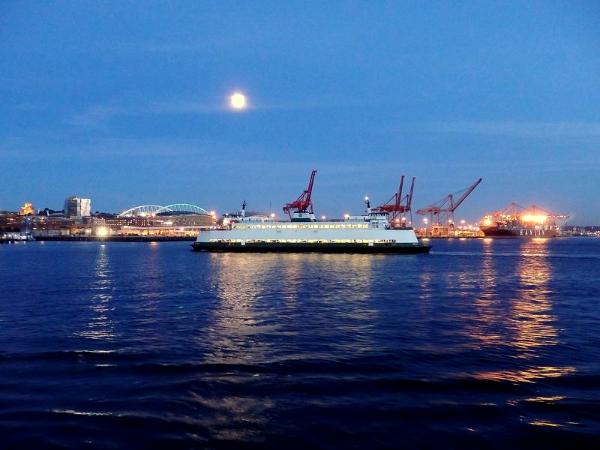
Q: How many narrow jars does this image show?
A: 0